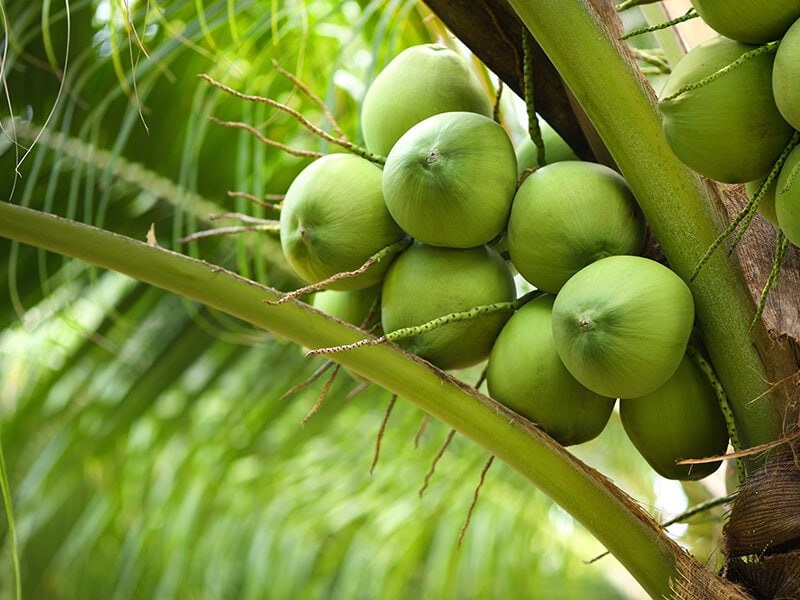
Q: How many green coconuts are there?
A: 15